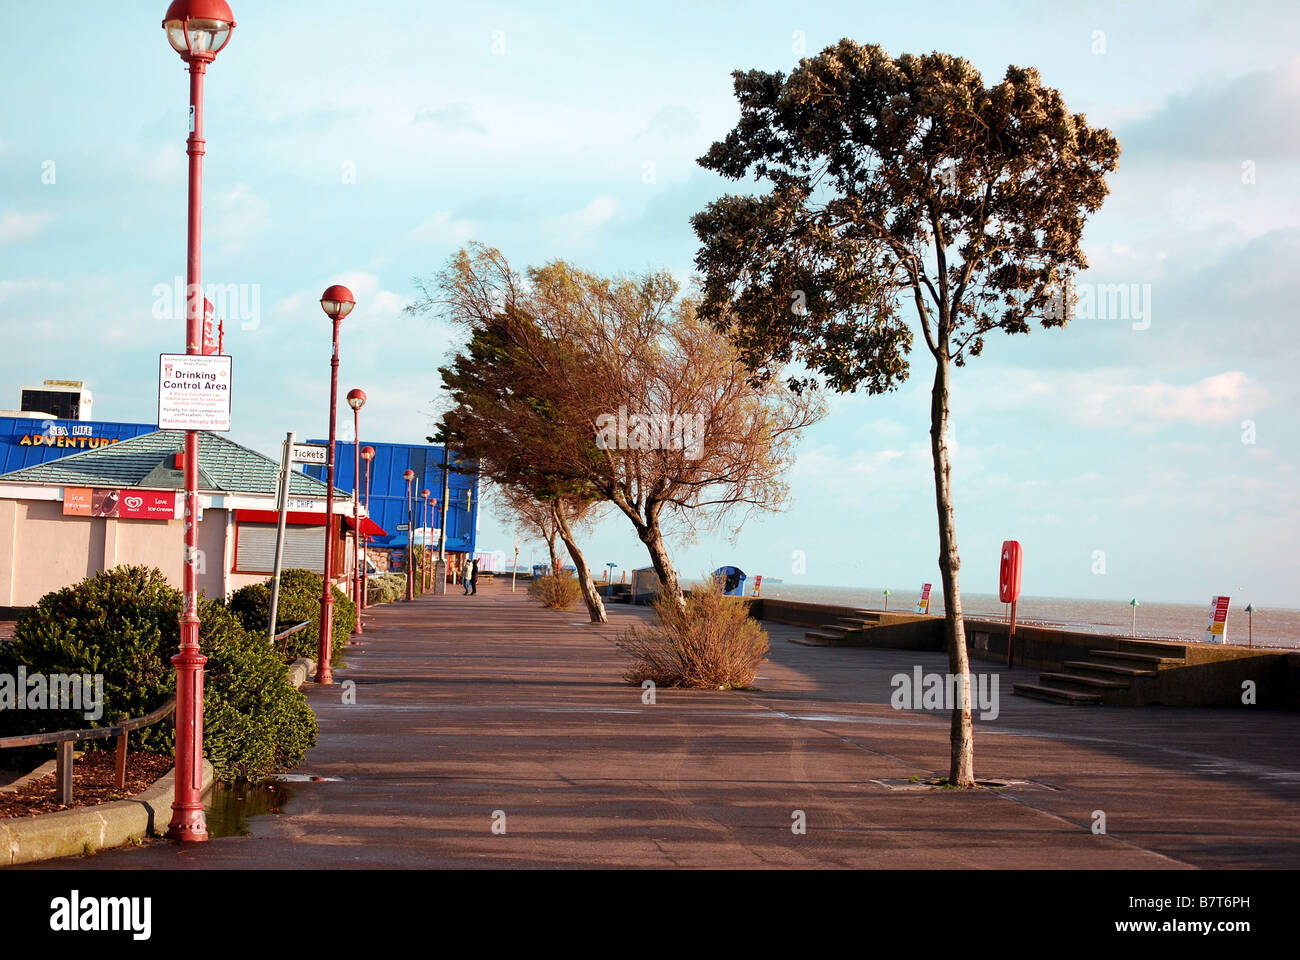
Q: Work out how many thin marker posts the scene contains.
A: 3